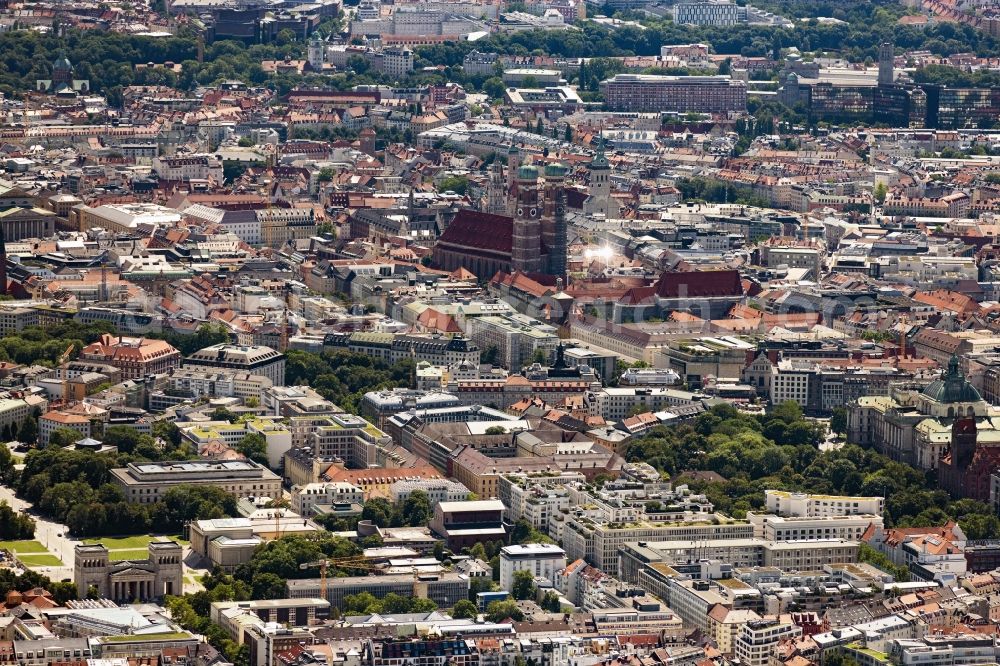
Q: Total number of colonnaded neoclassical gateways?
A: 1